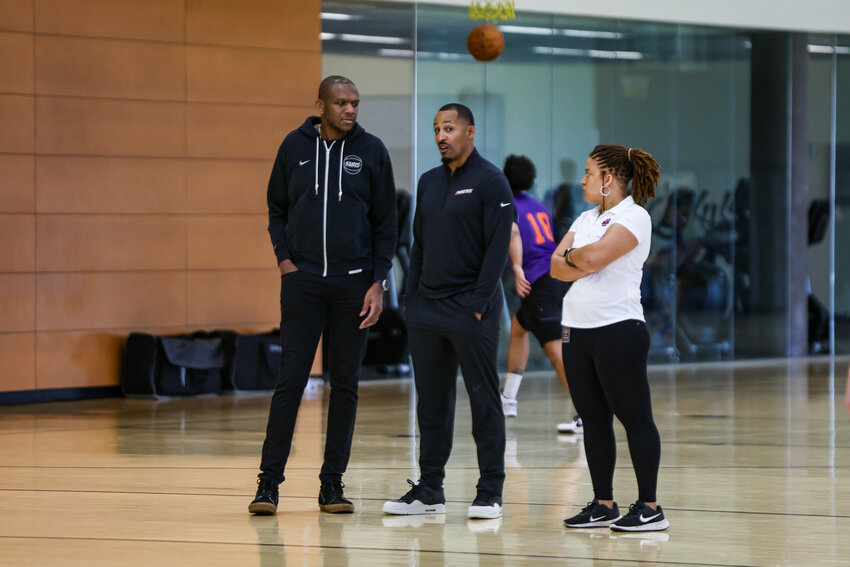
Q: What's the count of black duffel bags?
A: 2